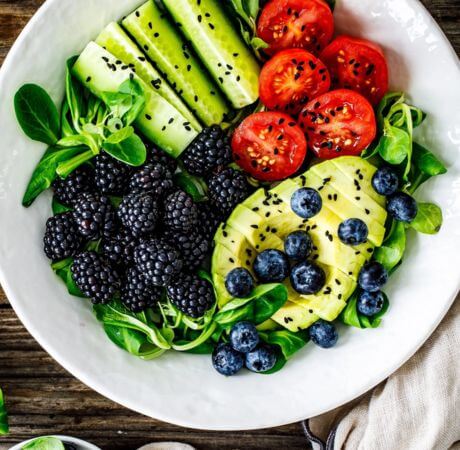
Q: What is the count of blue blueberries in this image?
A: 14